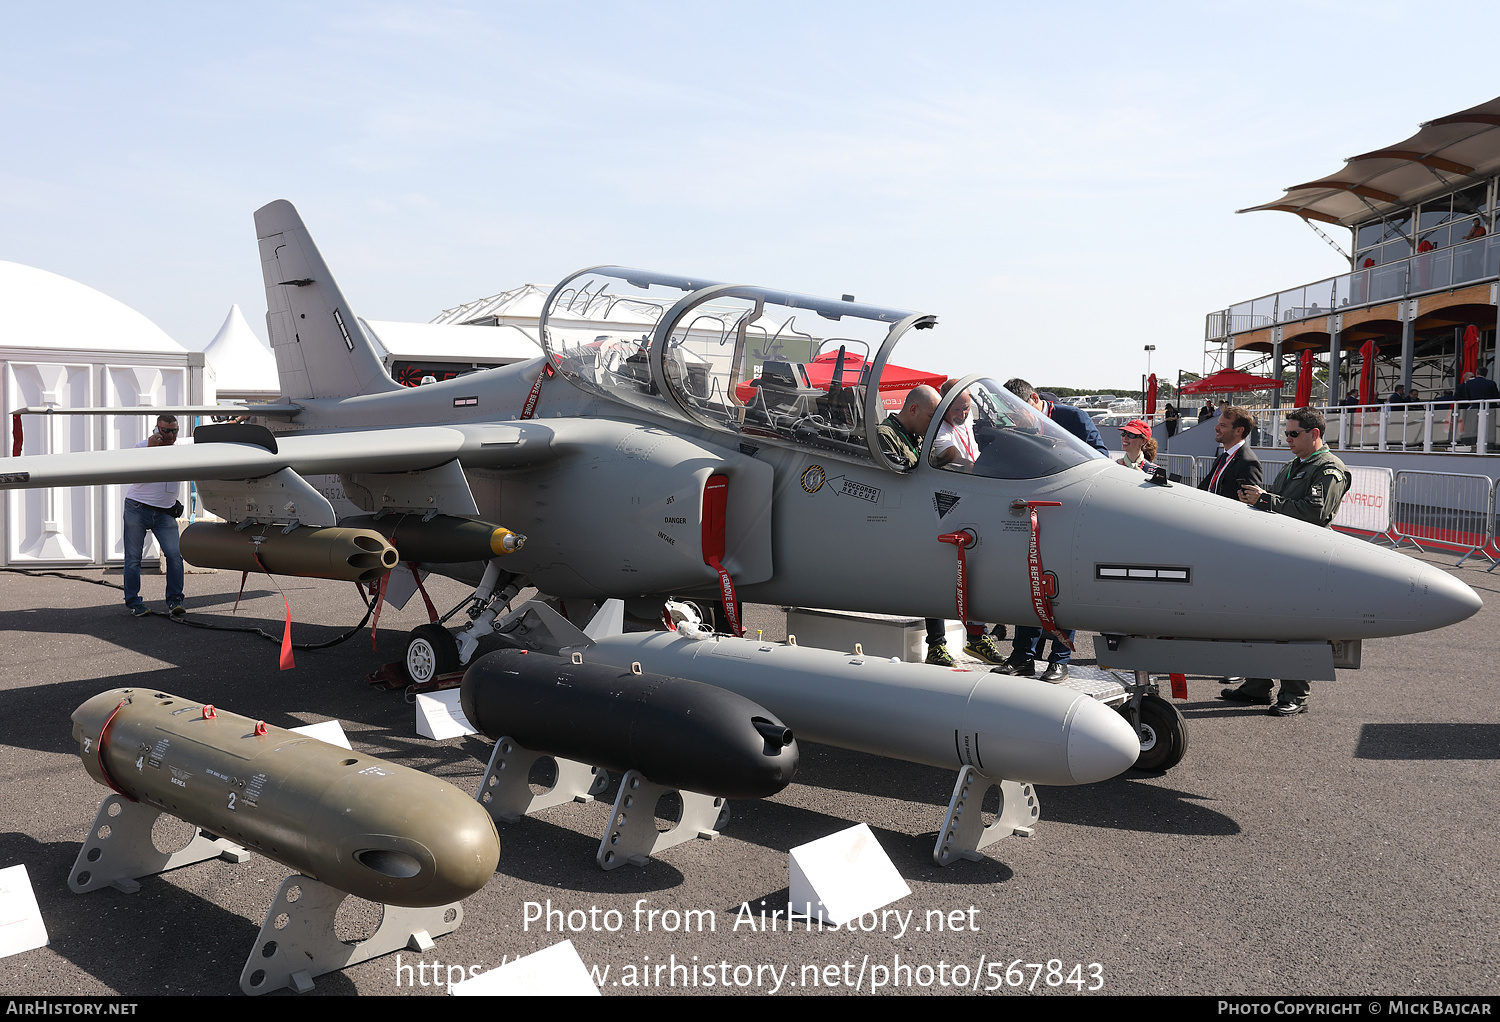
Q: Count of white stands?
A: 5